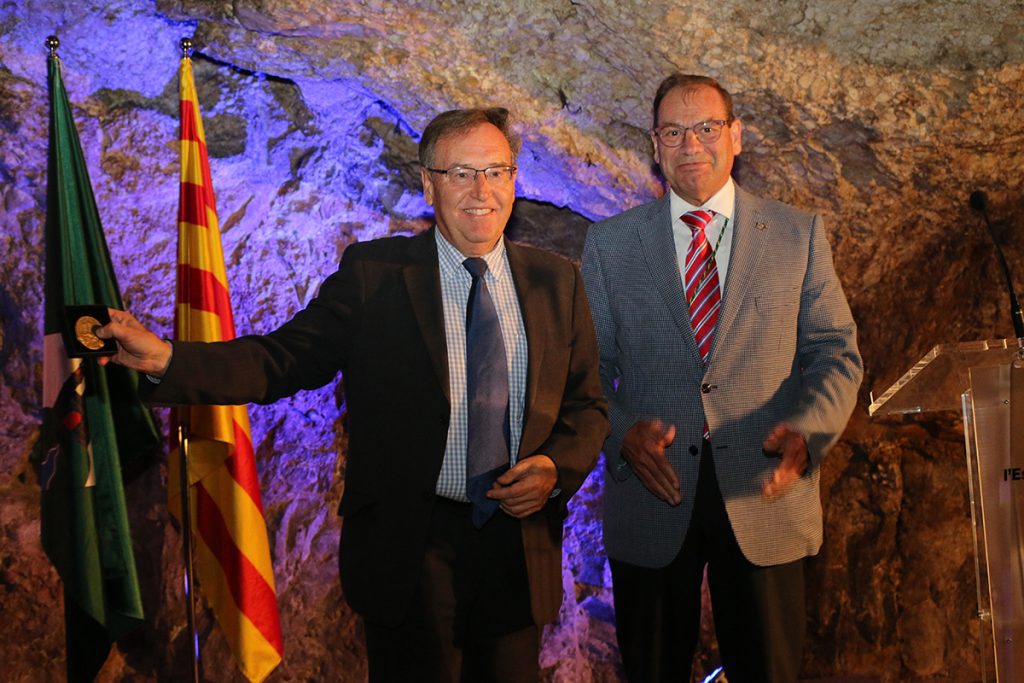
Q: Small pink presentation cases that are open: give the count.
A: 0